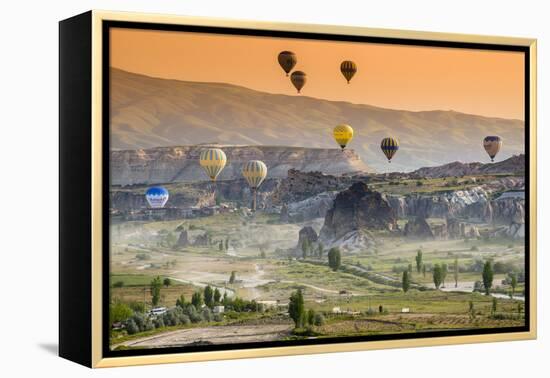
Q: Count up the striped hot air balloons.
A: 4